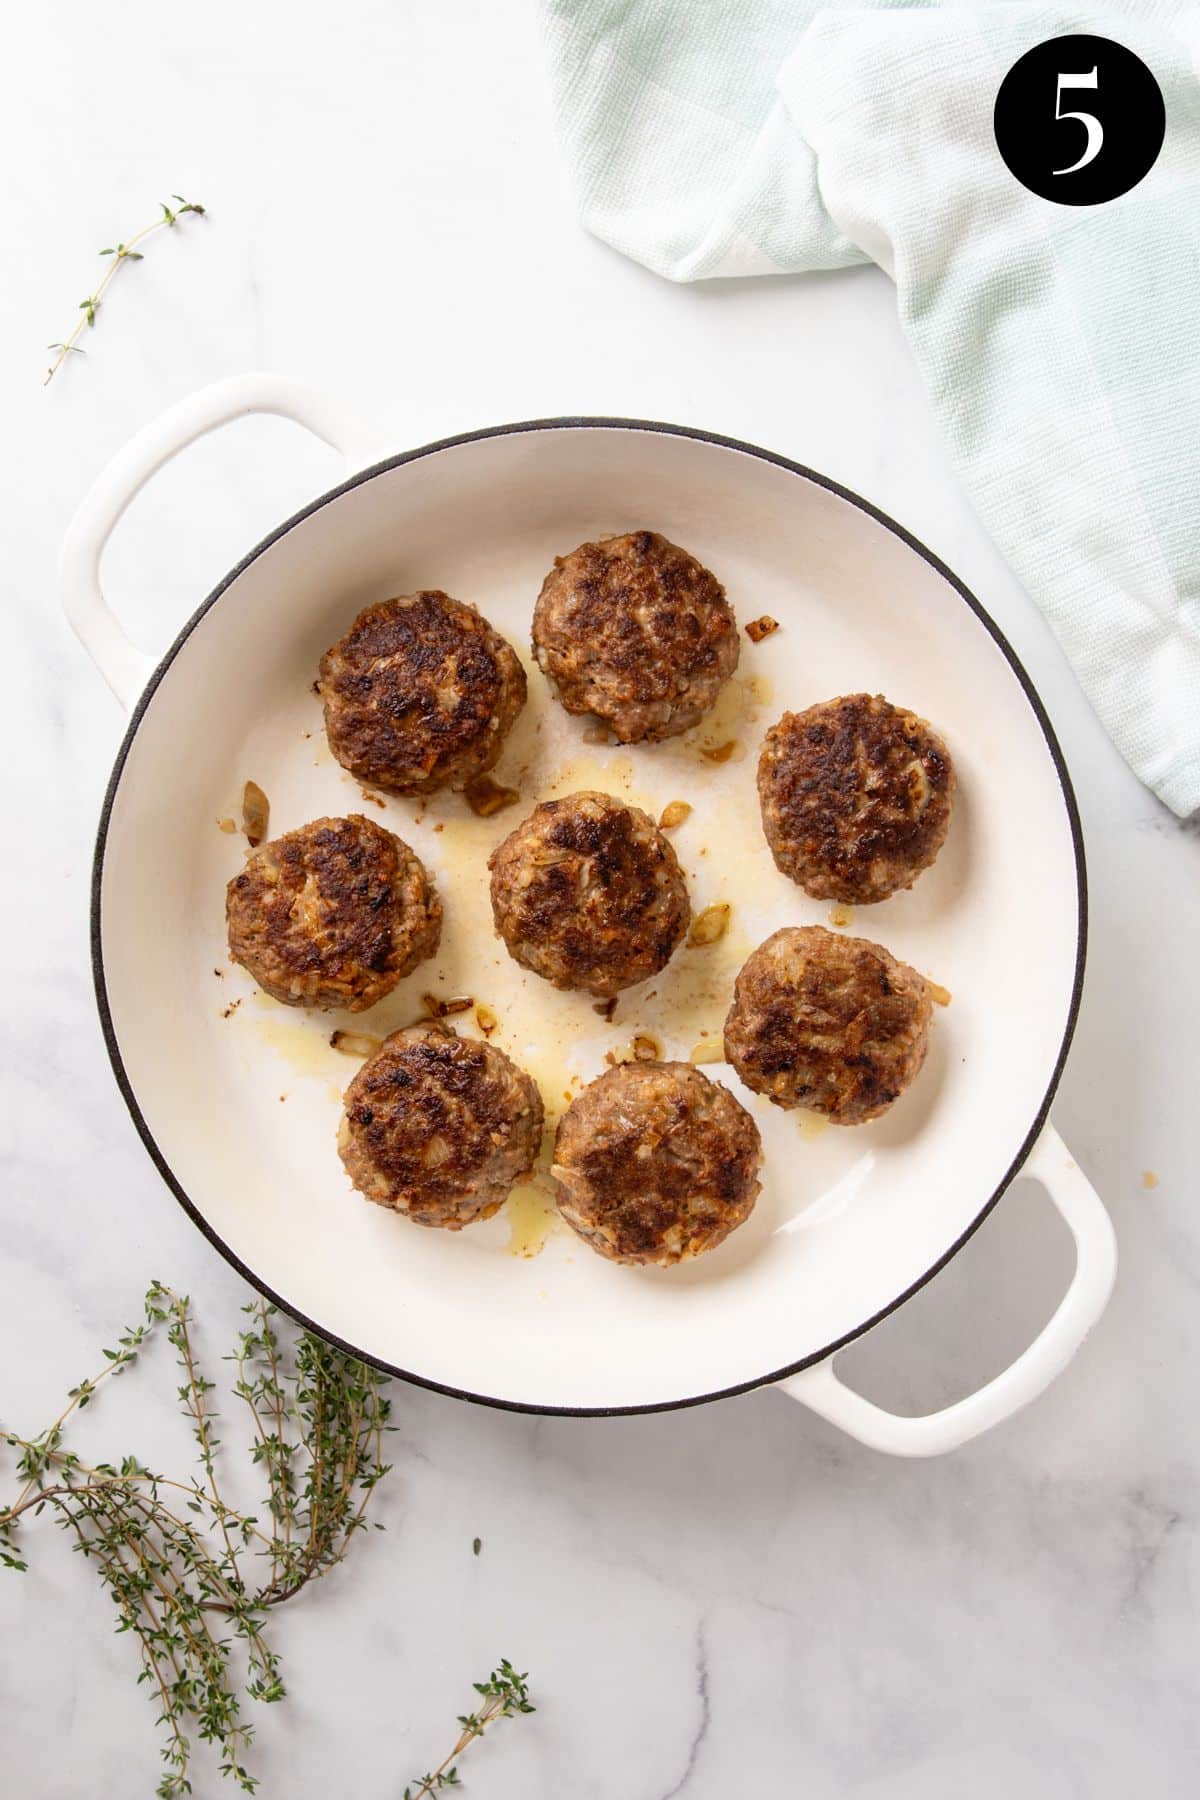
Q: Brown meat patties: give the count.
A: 8